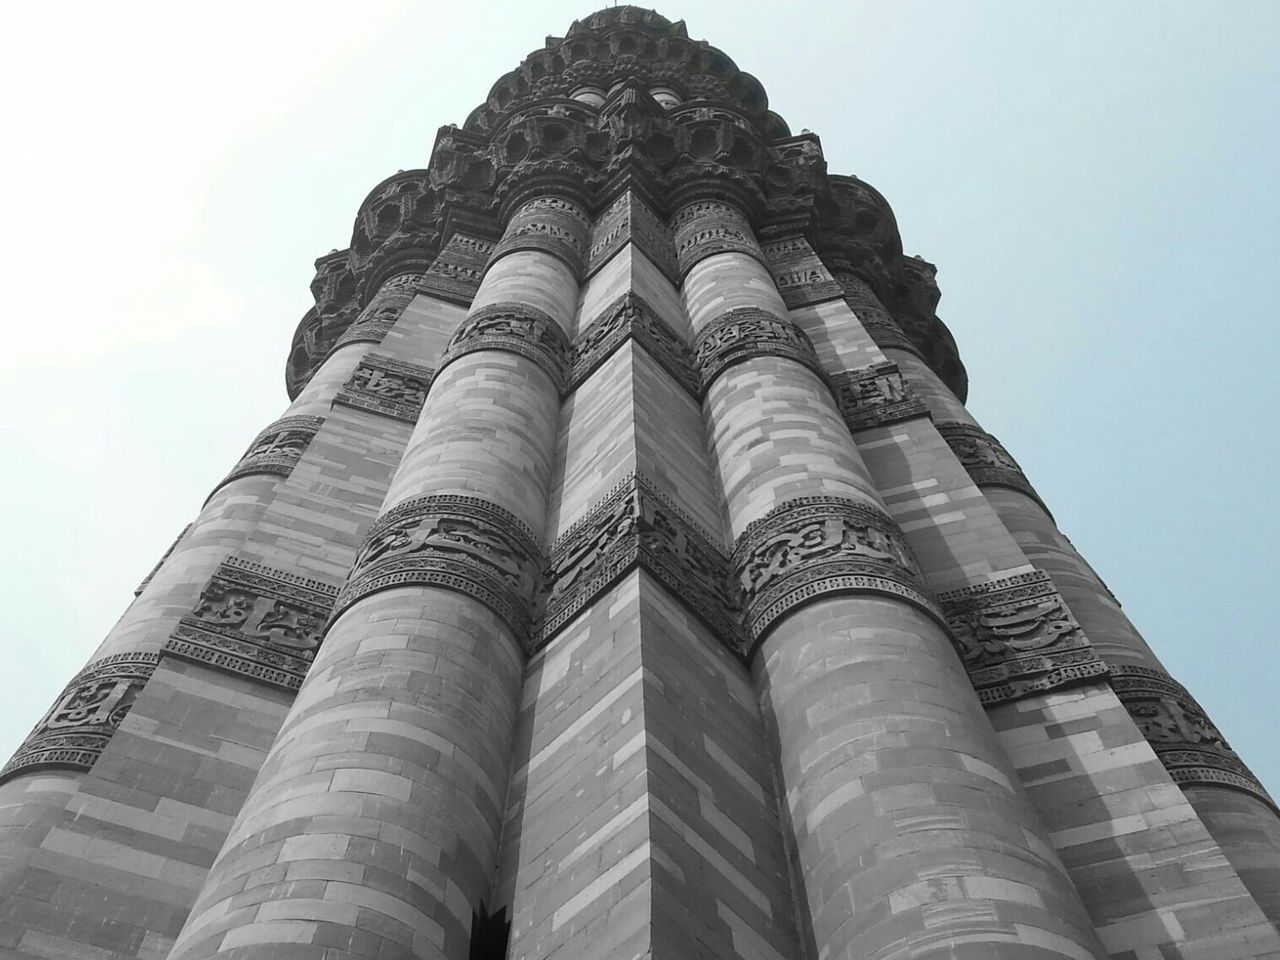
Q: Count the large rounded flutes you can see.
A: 4